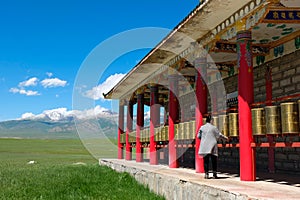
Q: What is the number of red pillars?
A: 7